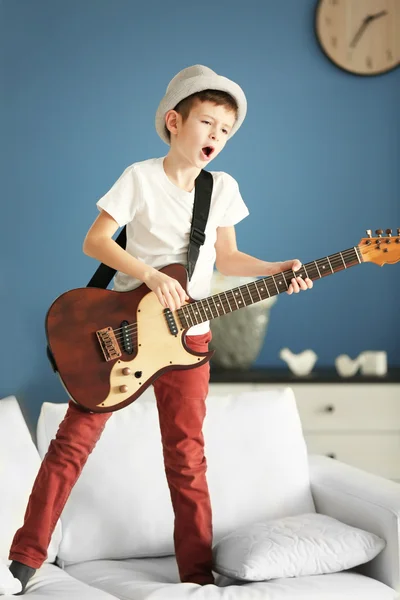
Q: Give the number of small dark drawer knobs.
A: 2